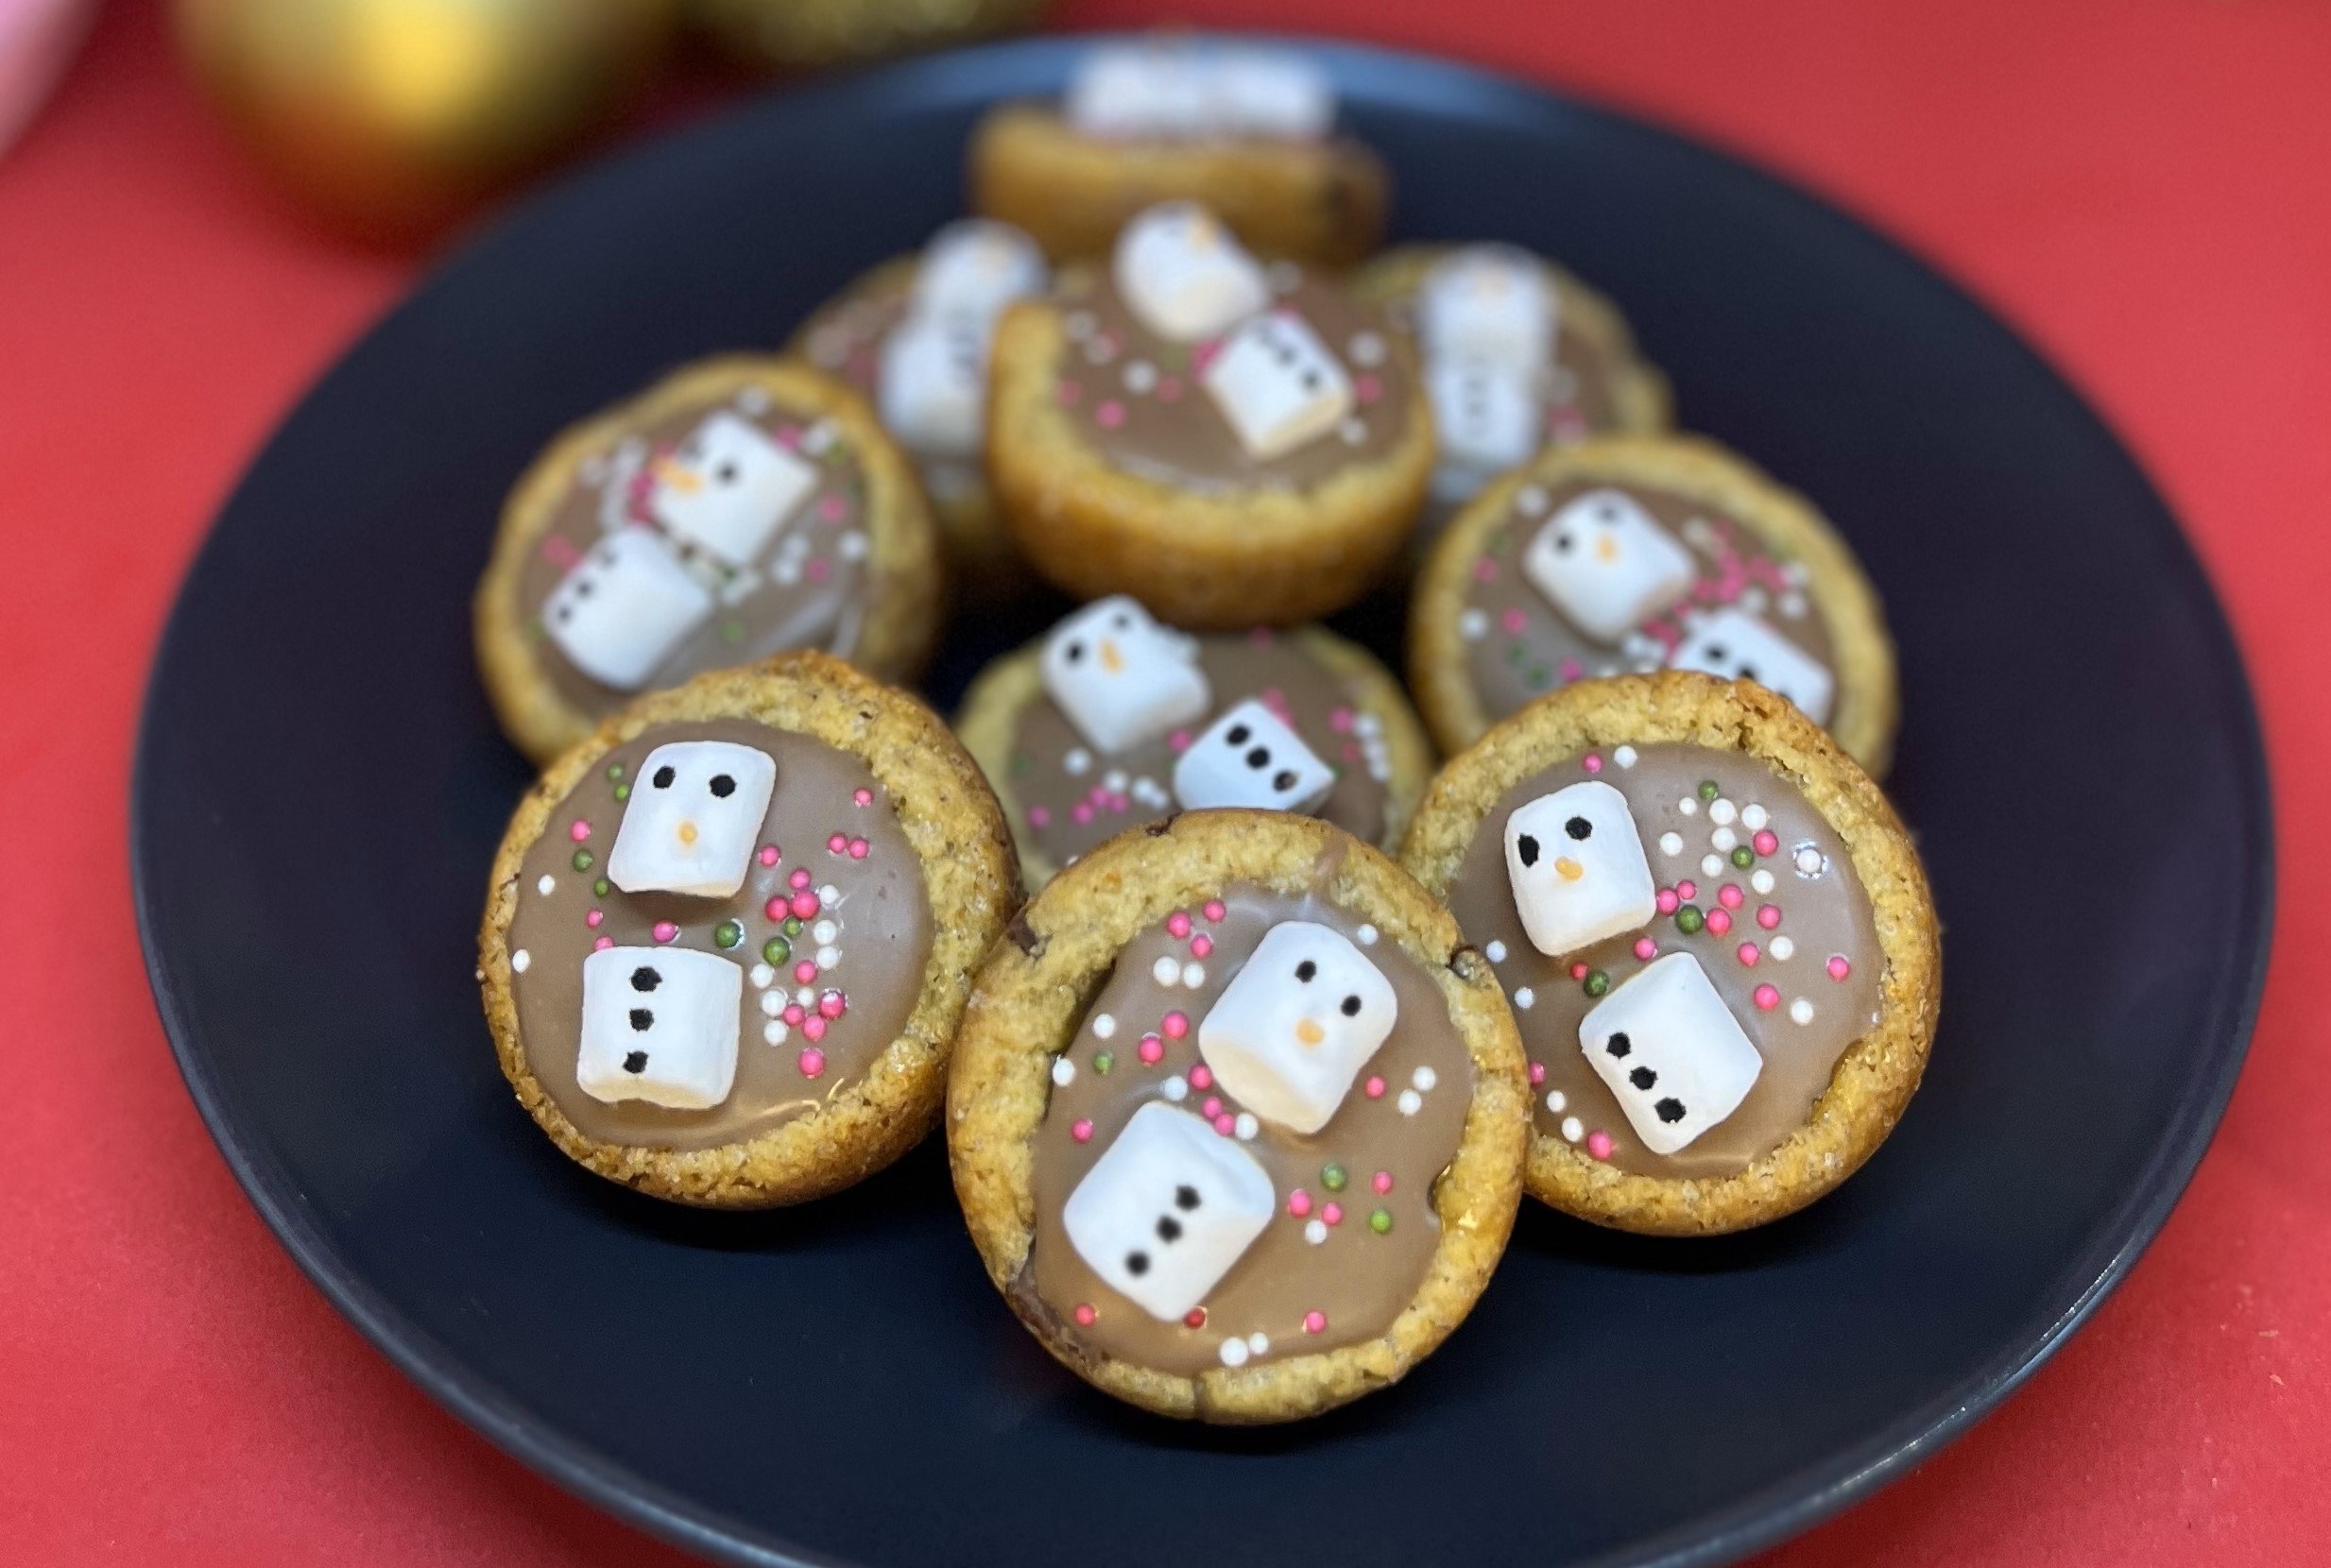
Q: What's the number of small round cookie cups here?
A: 10